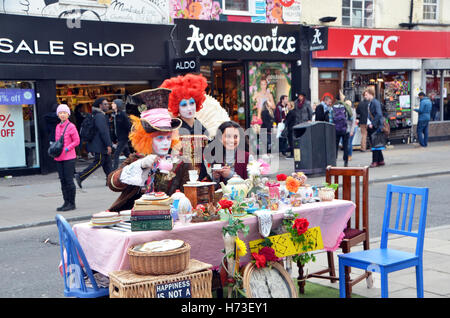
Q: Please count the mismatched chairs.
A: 3